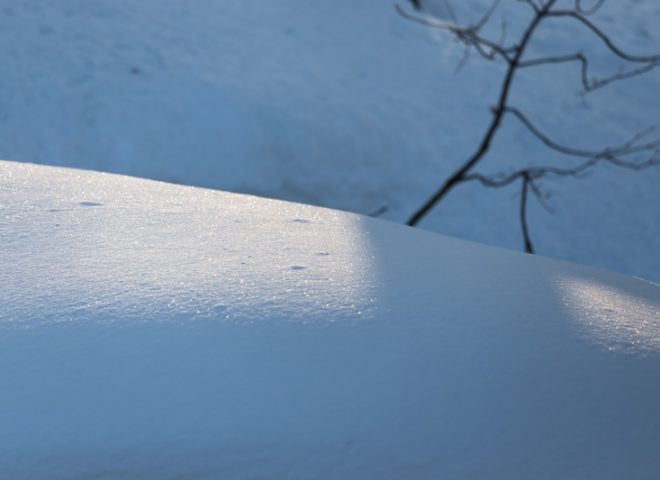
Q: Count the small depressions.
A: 4